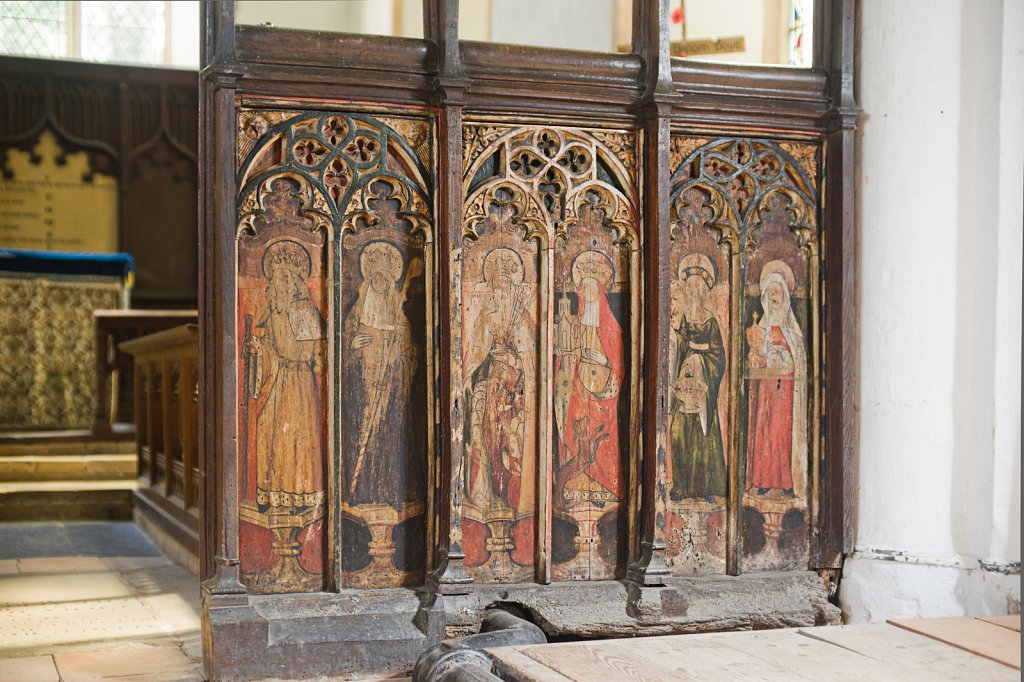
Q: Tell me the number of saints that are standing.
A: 6